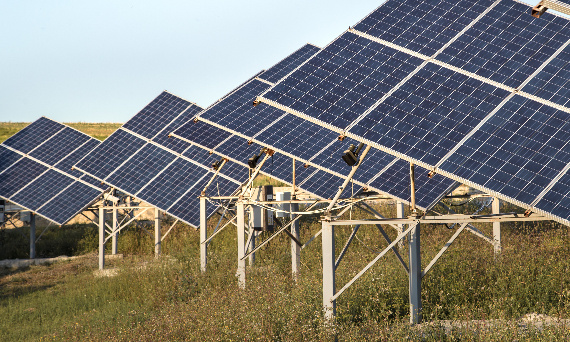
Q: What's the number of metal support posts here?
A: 12